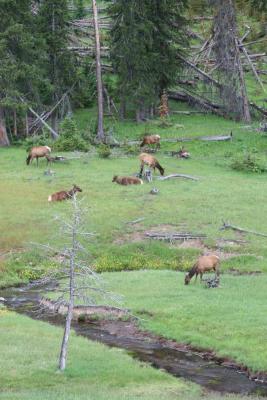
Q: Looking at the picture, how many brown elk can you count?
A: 6